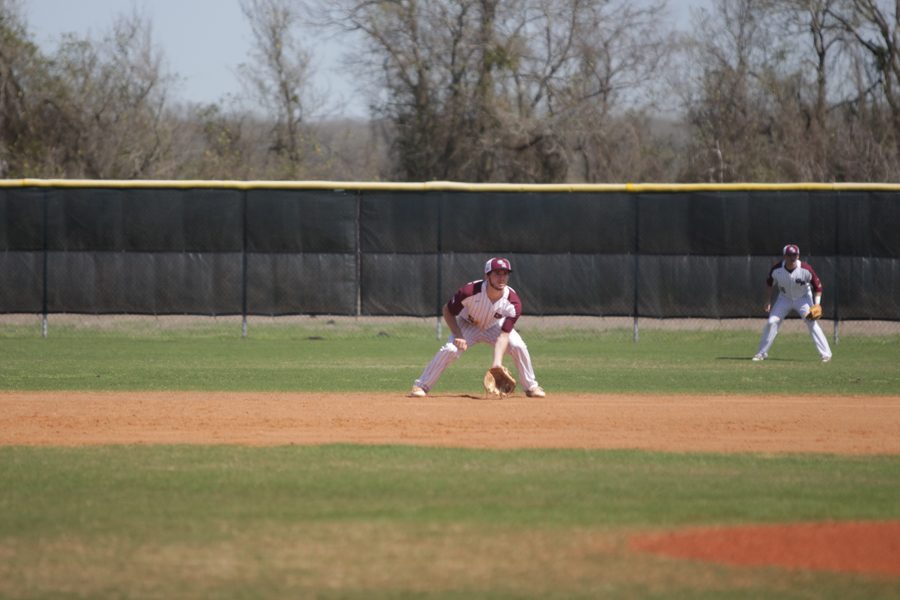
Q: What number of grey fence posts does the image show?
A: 5